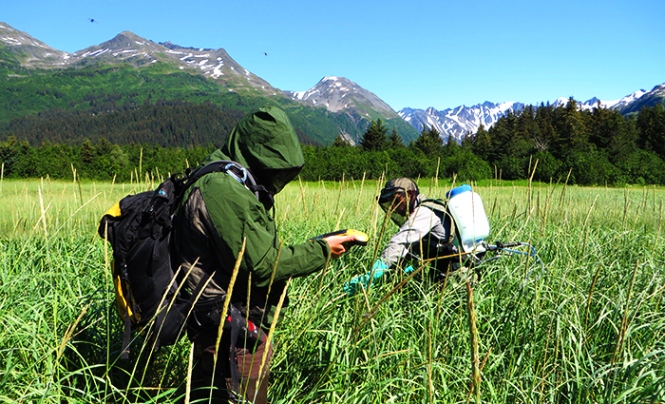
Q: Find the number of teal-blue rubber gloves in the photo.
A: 2